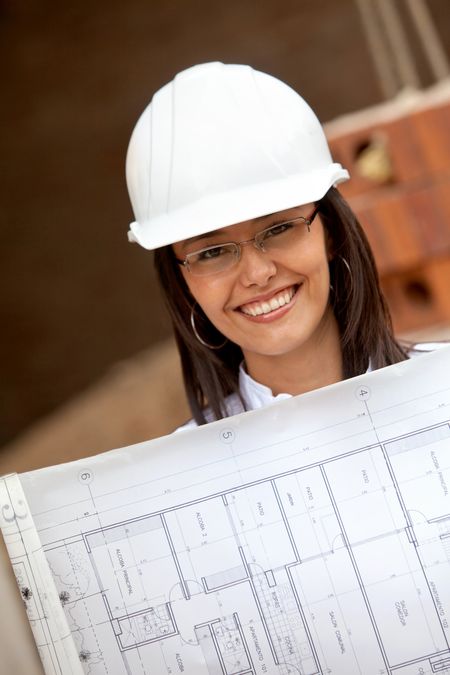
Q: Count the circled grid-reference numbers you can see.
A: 3